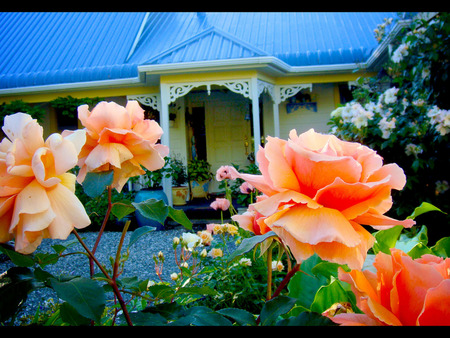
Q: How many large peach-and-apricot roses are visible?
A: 4